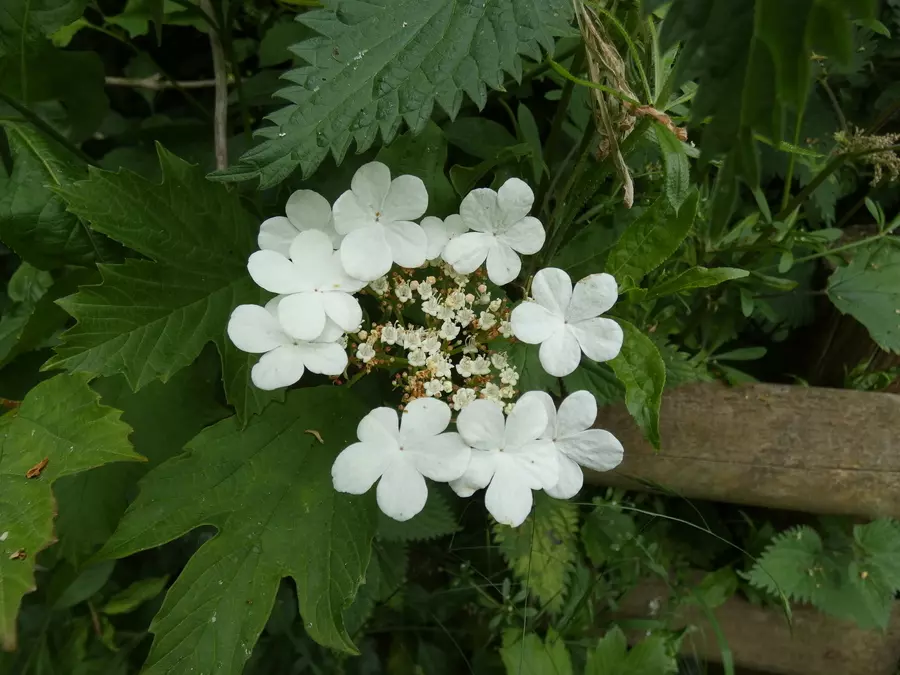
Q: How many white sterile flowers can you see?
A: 10